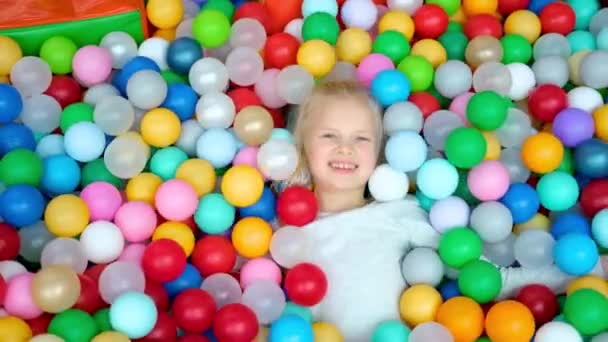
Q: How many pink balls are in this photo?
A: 12